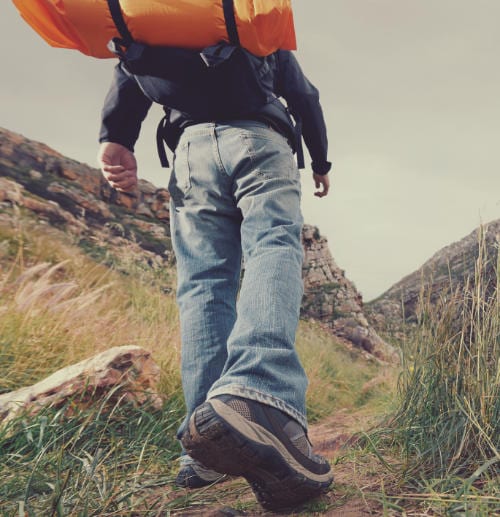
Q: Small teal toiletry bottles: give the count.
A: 0